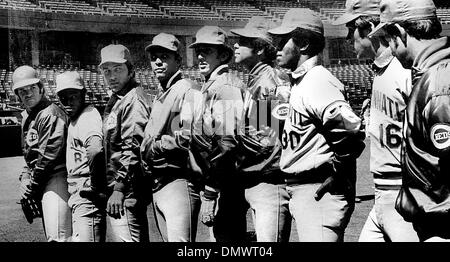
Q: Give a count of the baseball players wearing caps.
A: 9